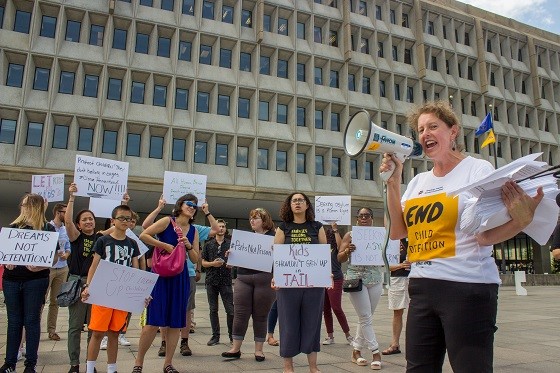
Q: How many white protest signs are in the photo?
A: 11